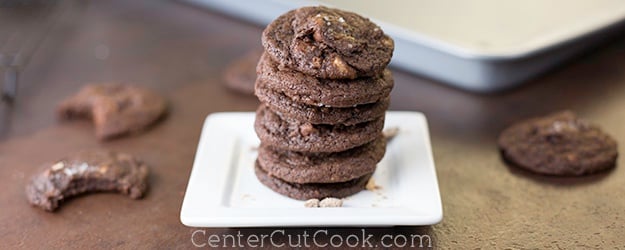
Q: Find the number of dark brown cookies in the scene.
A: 10